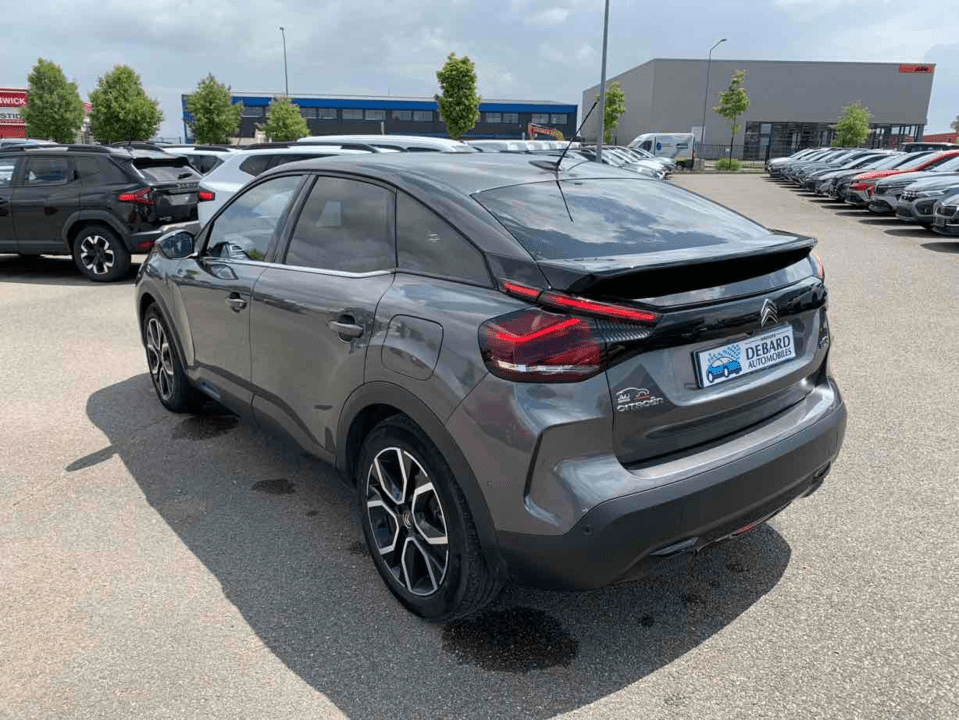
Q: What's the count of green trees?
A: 8